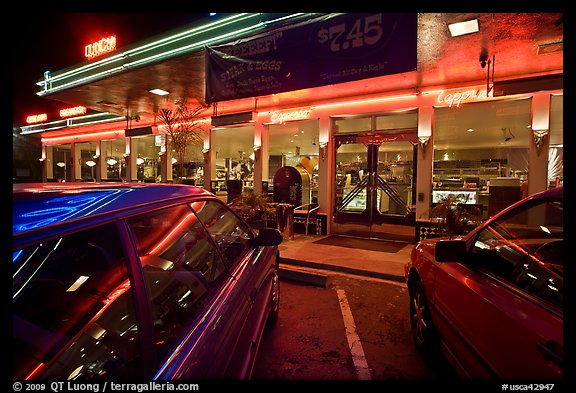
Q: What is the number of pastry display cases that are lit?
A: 2